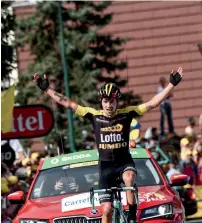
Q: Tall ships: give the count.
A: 0